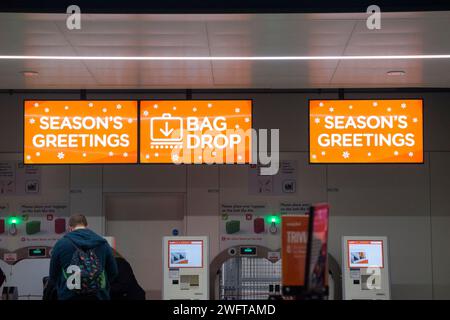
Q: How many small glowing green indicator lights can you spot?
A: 2